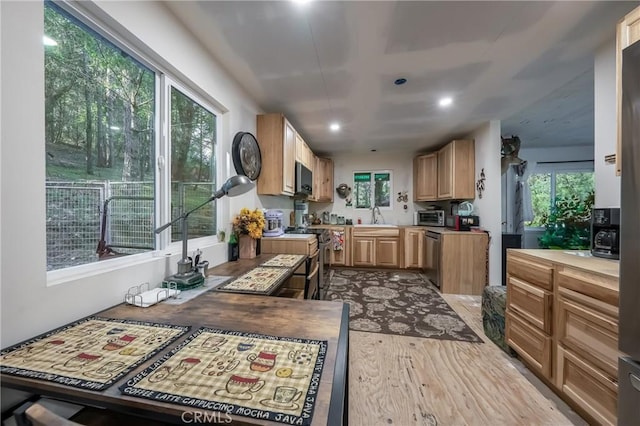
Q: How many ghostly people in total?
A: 0